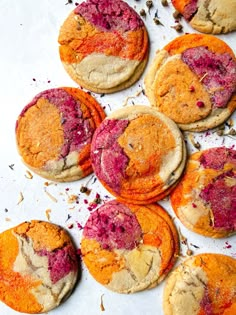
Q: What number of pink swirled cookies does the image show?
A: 9